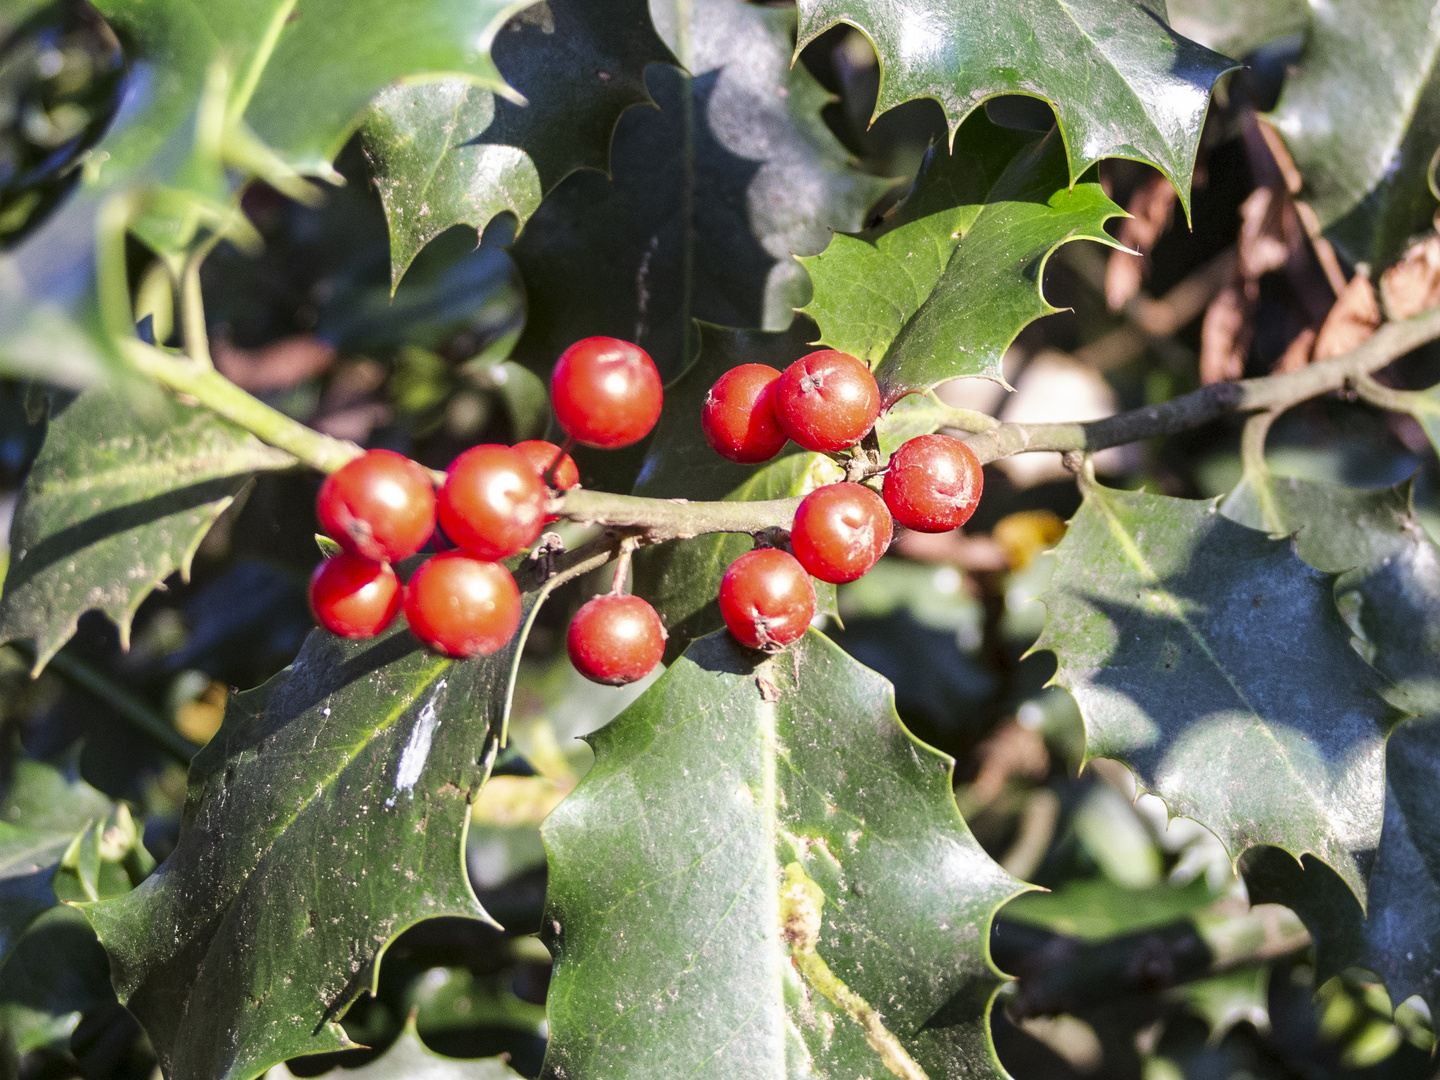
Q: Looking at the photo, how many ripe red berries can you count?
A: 12